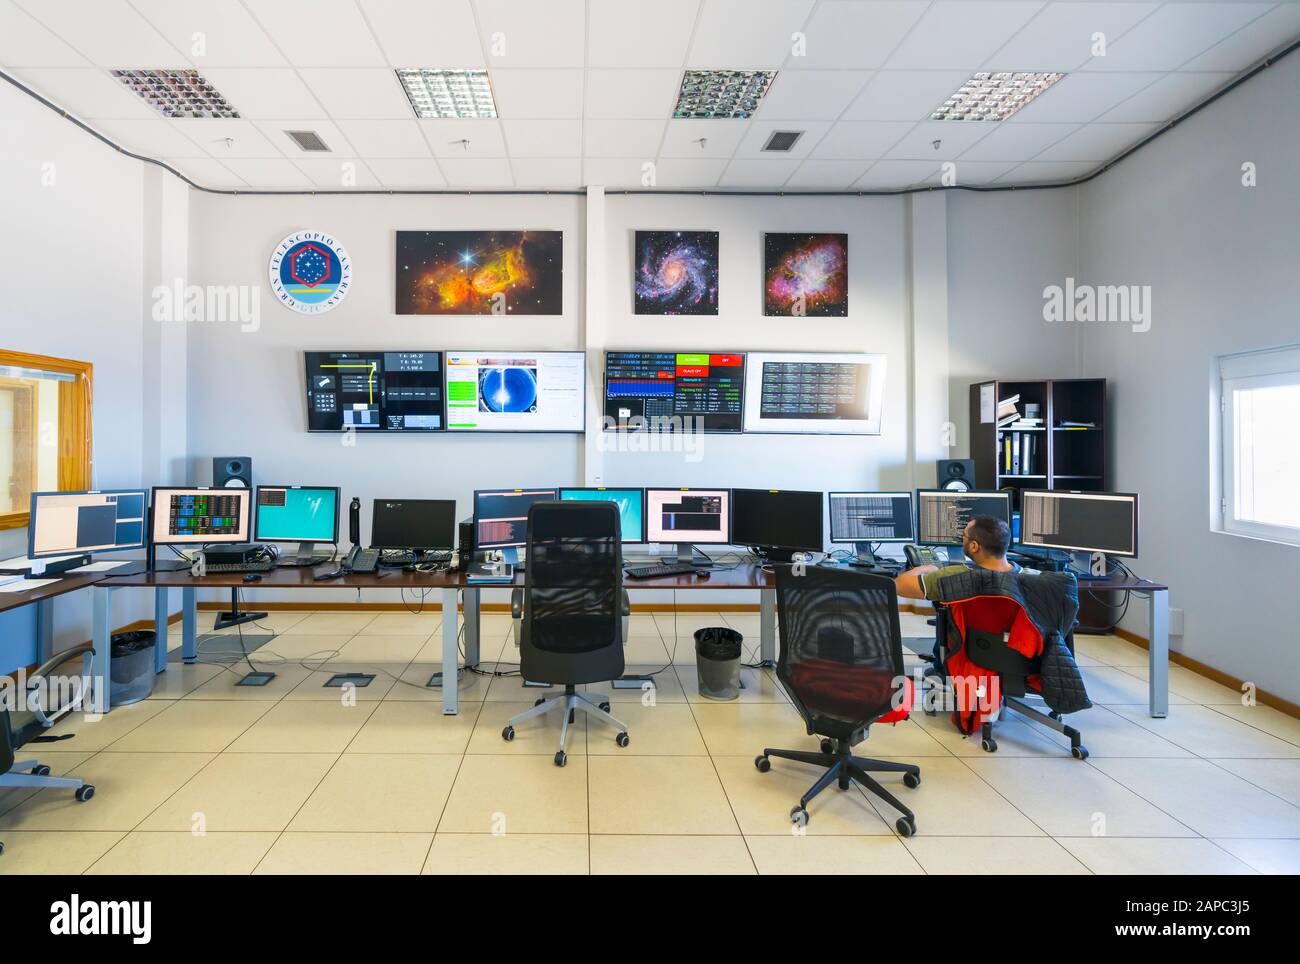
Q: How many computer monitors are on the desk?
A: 11